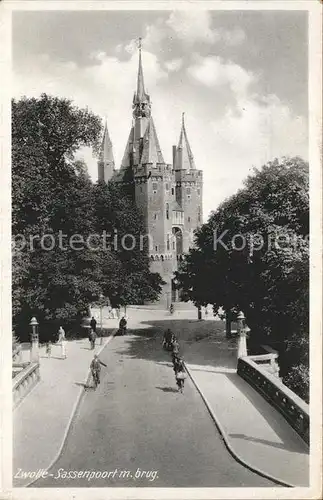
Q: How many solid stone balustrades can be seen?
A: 2